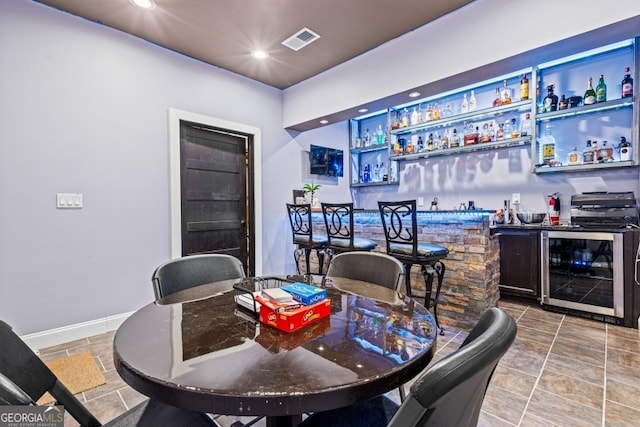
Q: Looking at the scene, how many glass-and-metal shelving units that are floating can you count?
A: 3